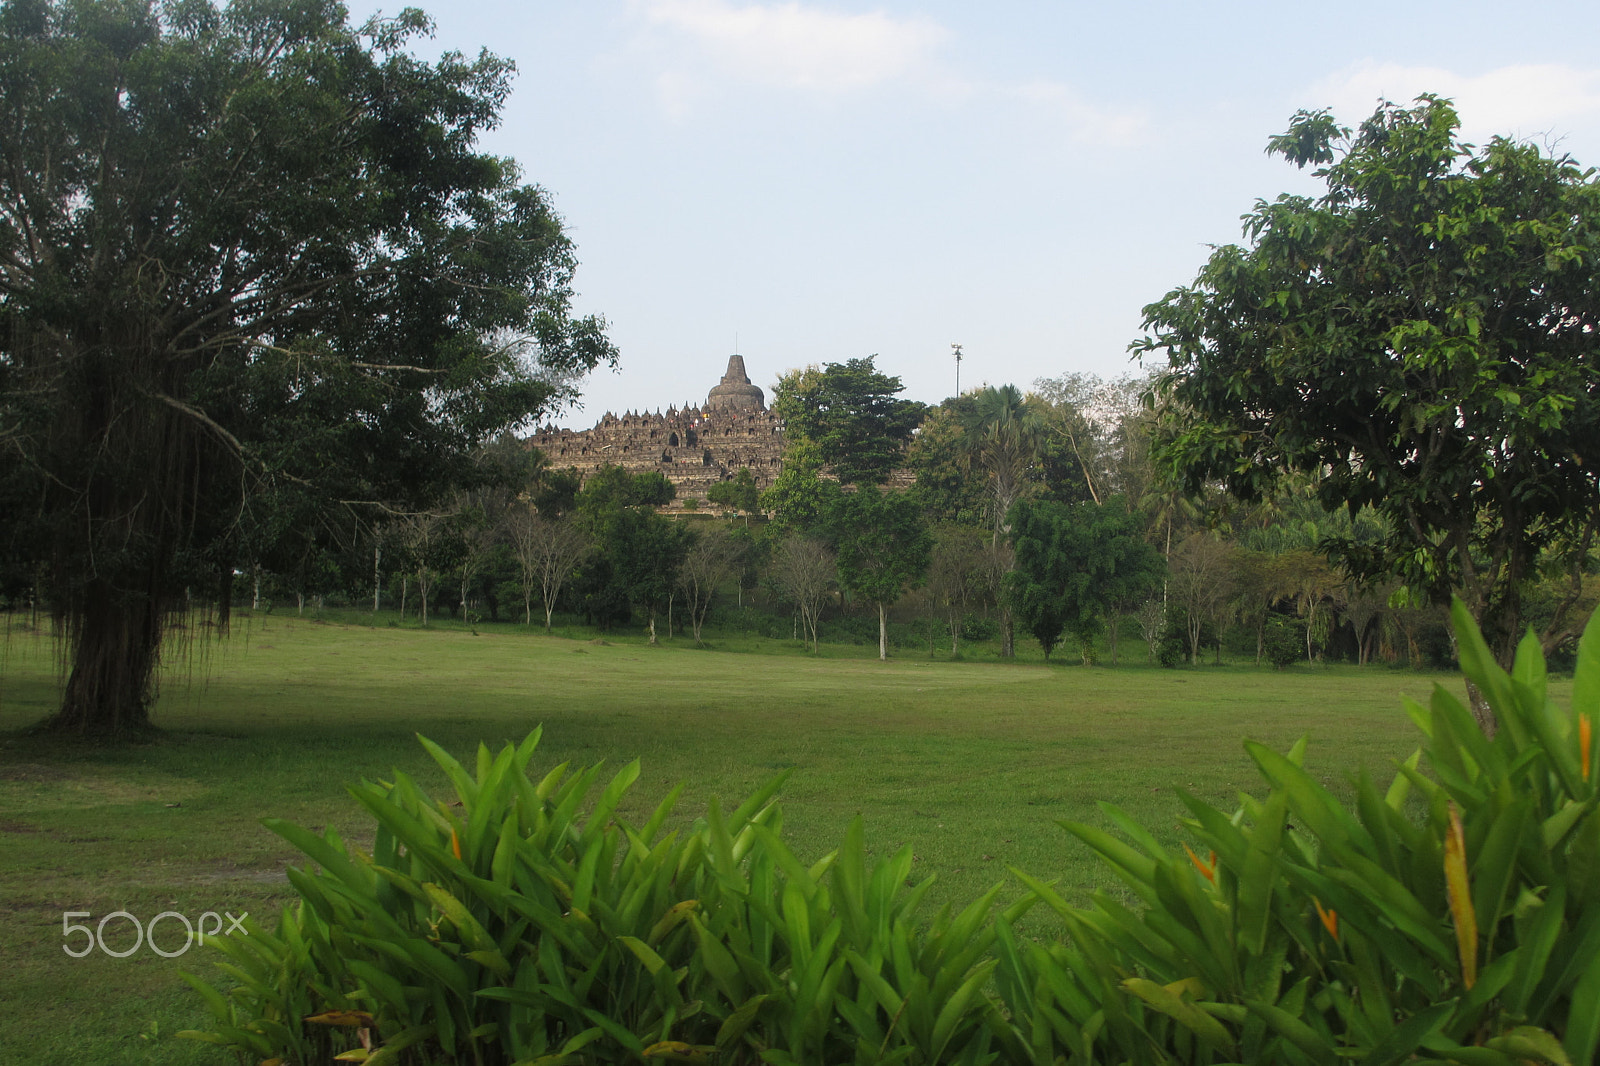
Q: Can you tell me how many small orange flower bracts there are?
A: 4